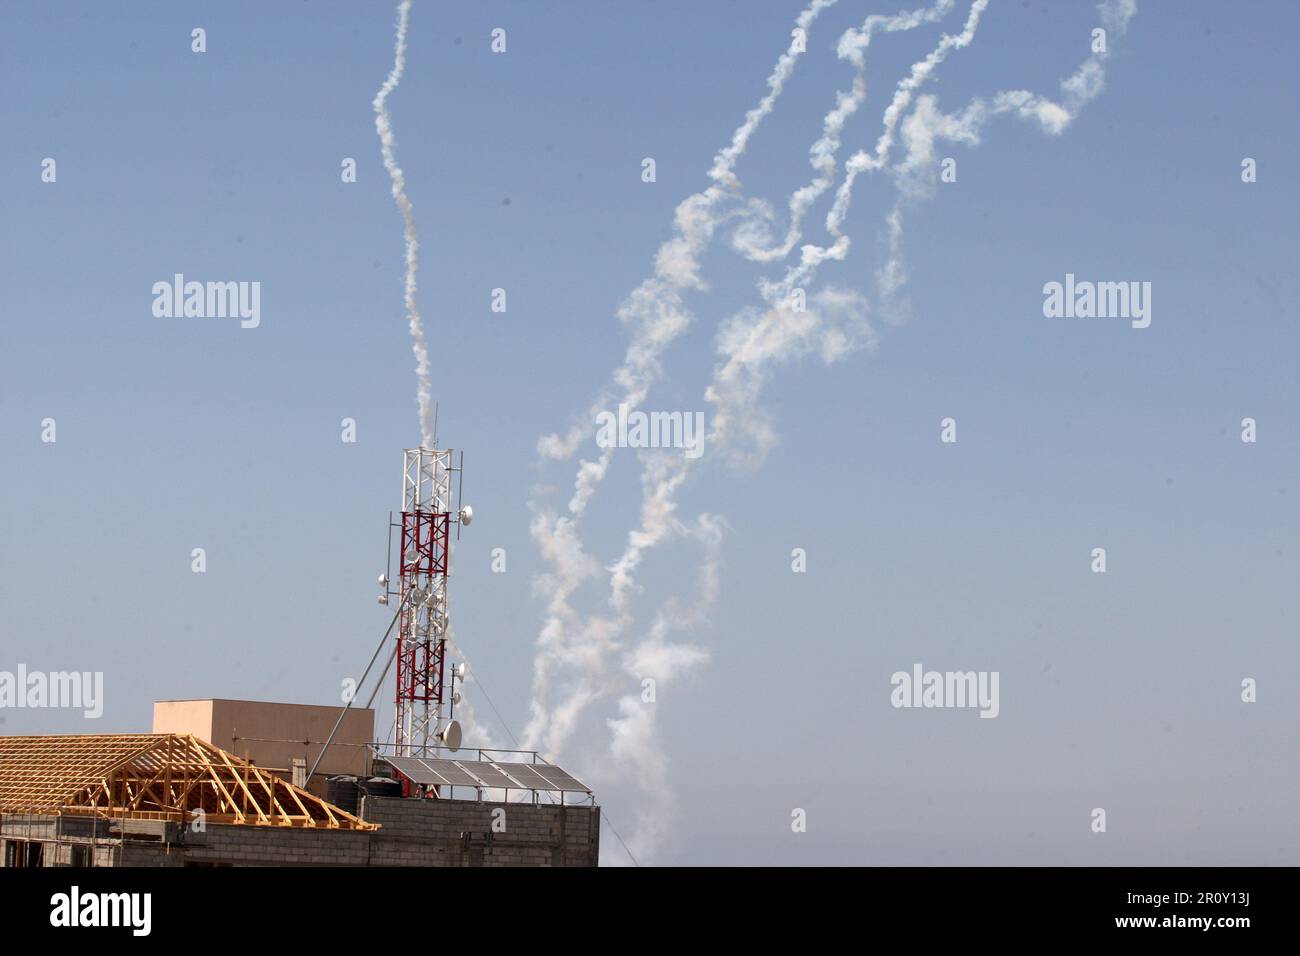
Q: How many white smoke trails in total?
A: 5